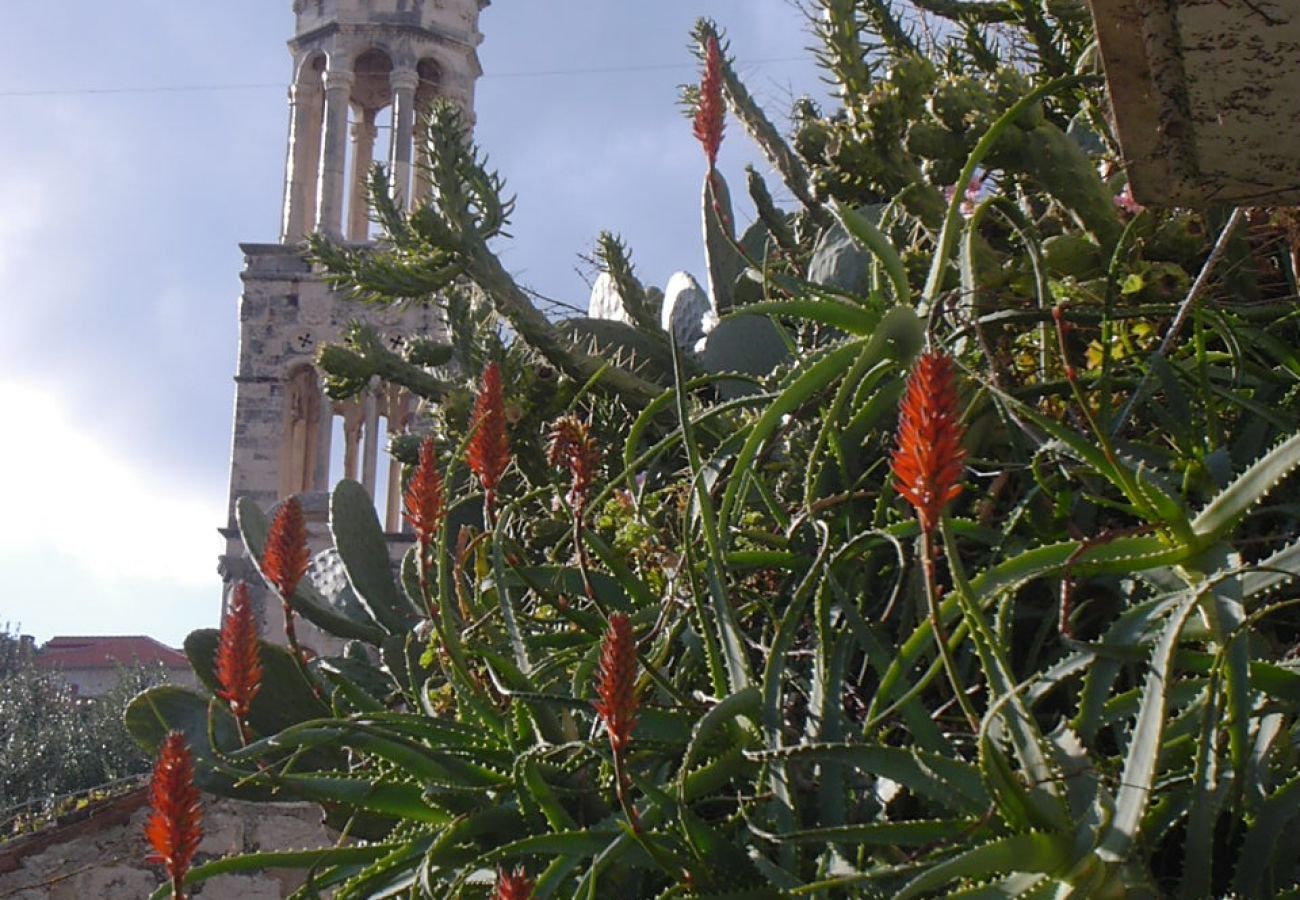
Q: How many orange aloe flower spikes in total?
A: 10